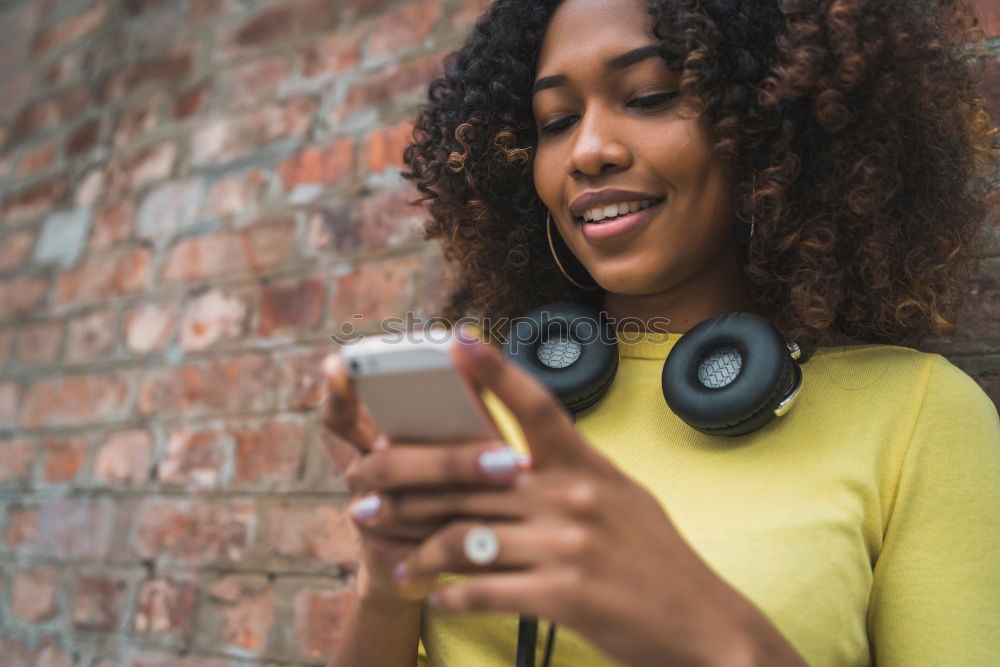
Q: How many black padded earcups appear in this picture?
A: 2